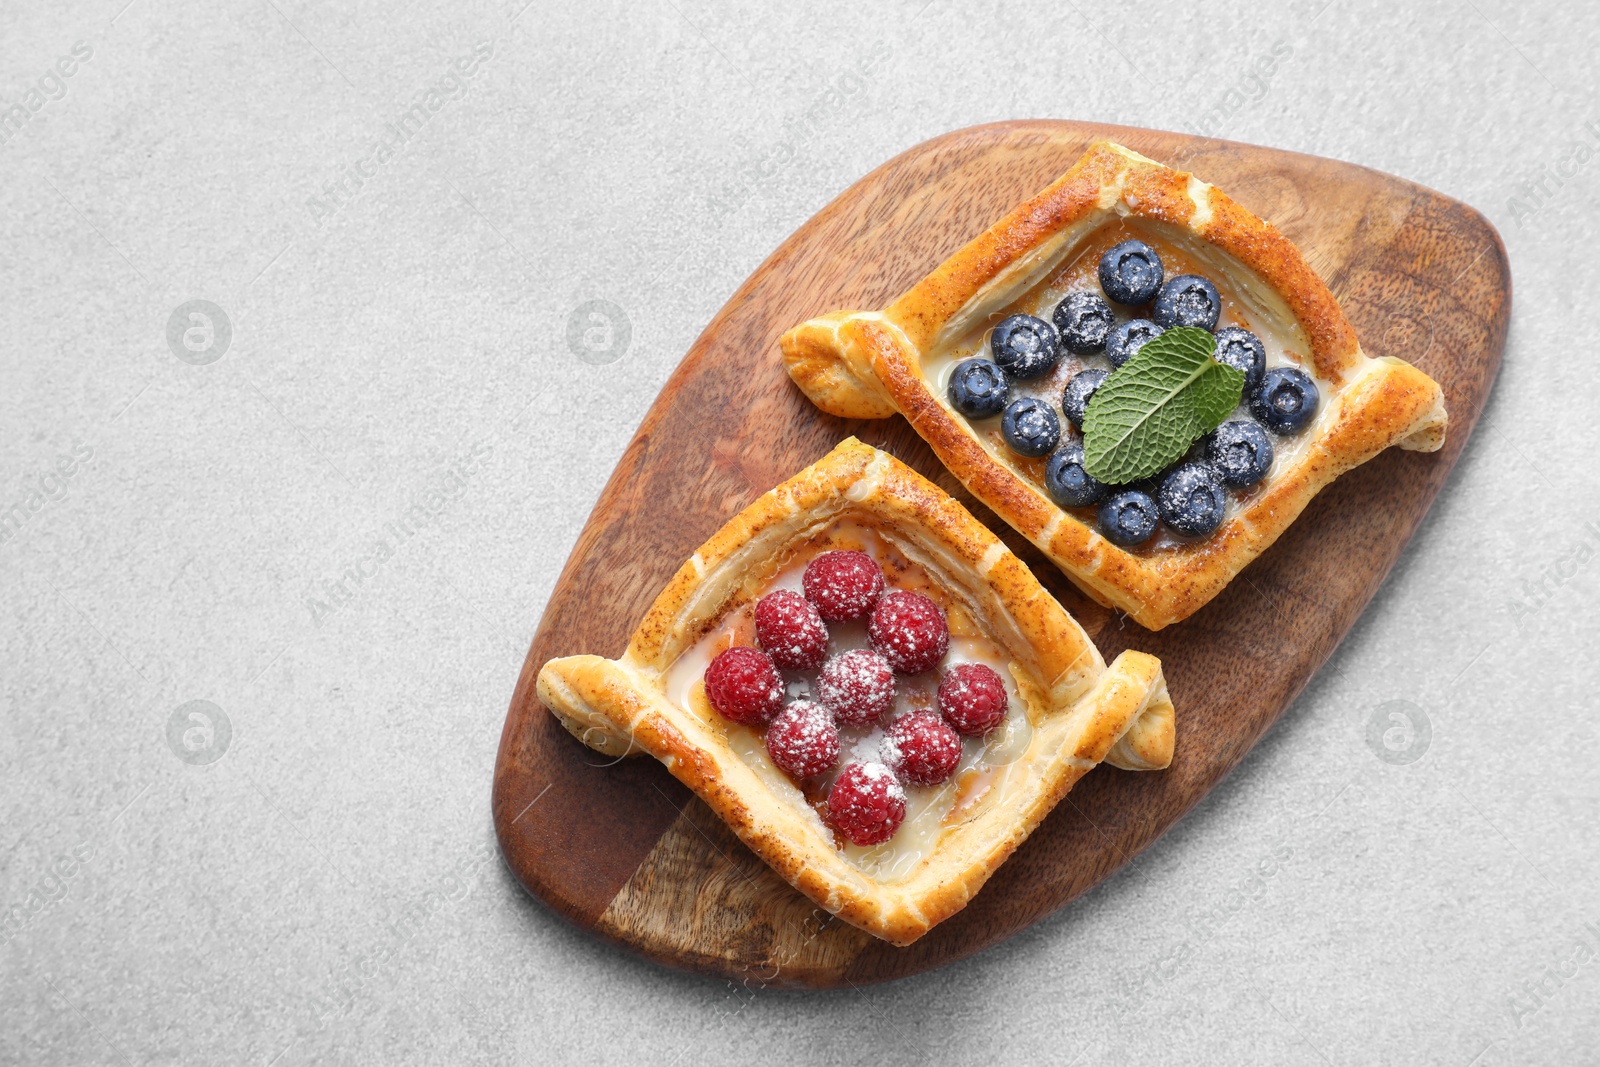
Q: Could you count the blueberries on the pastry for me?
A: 14